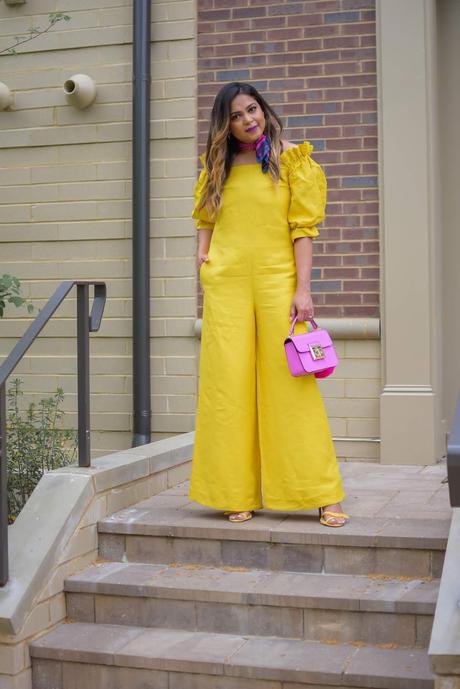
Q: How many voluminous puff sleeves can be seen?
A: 2